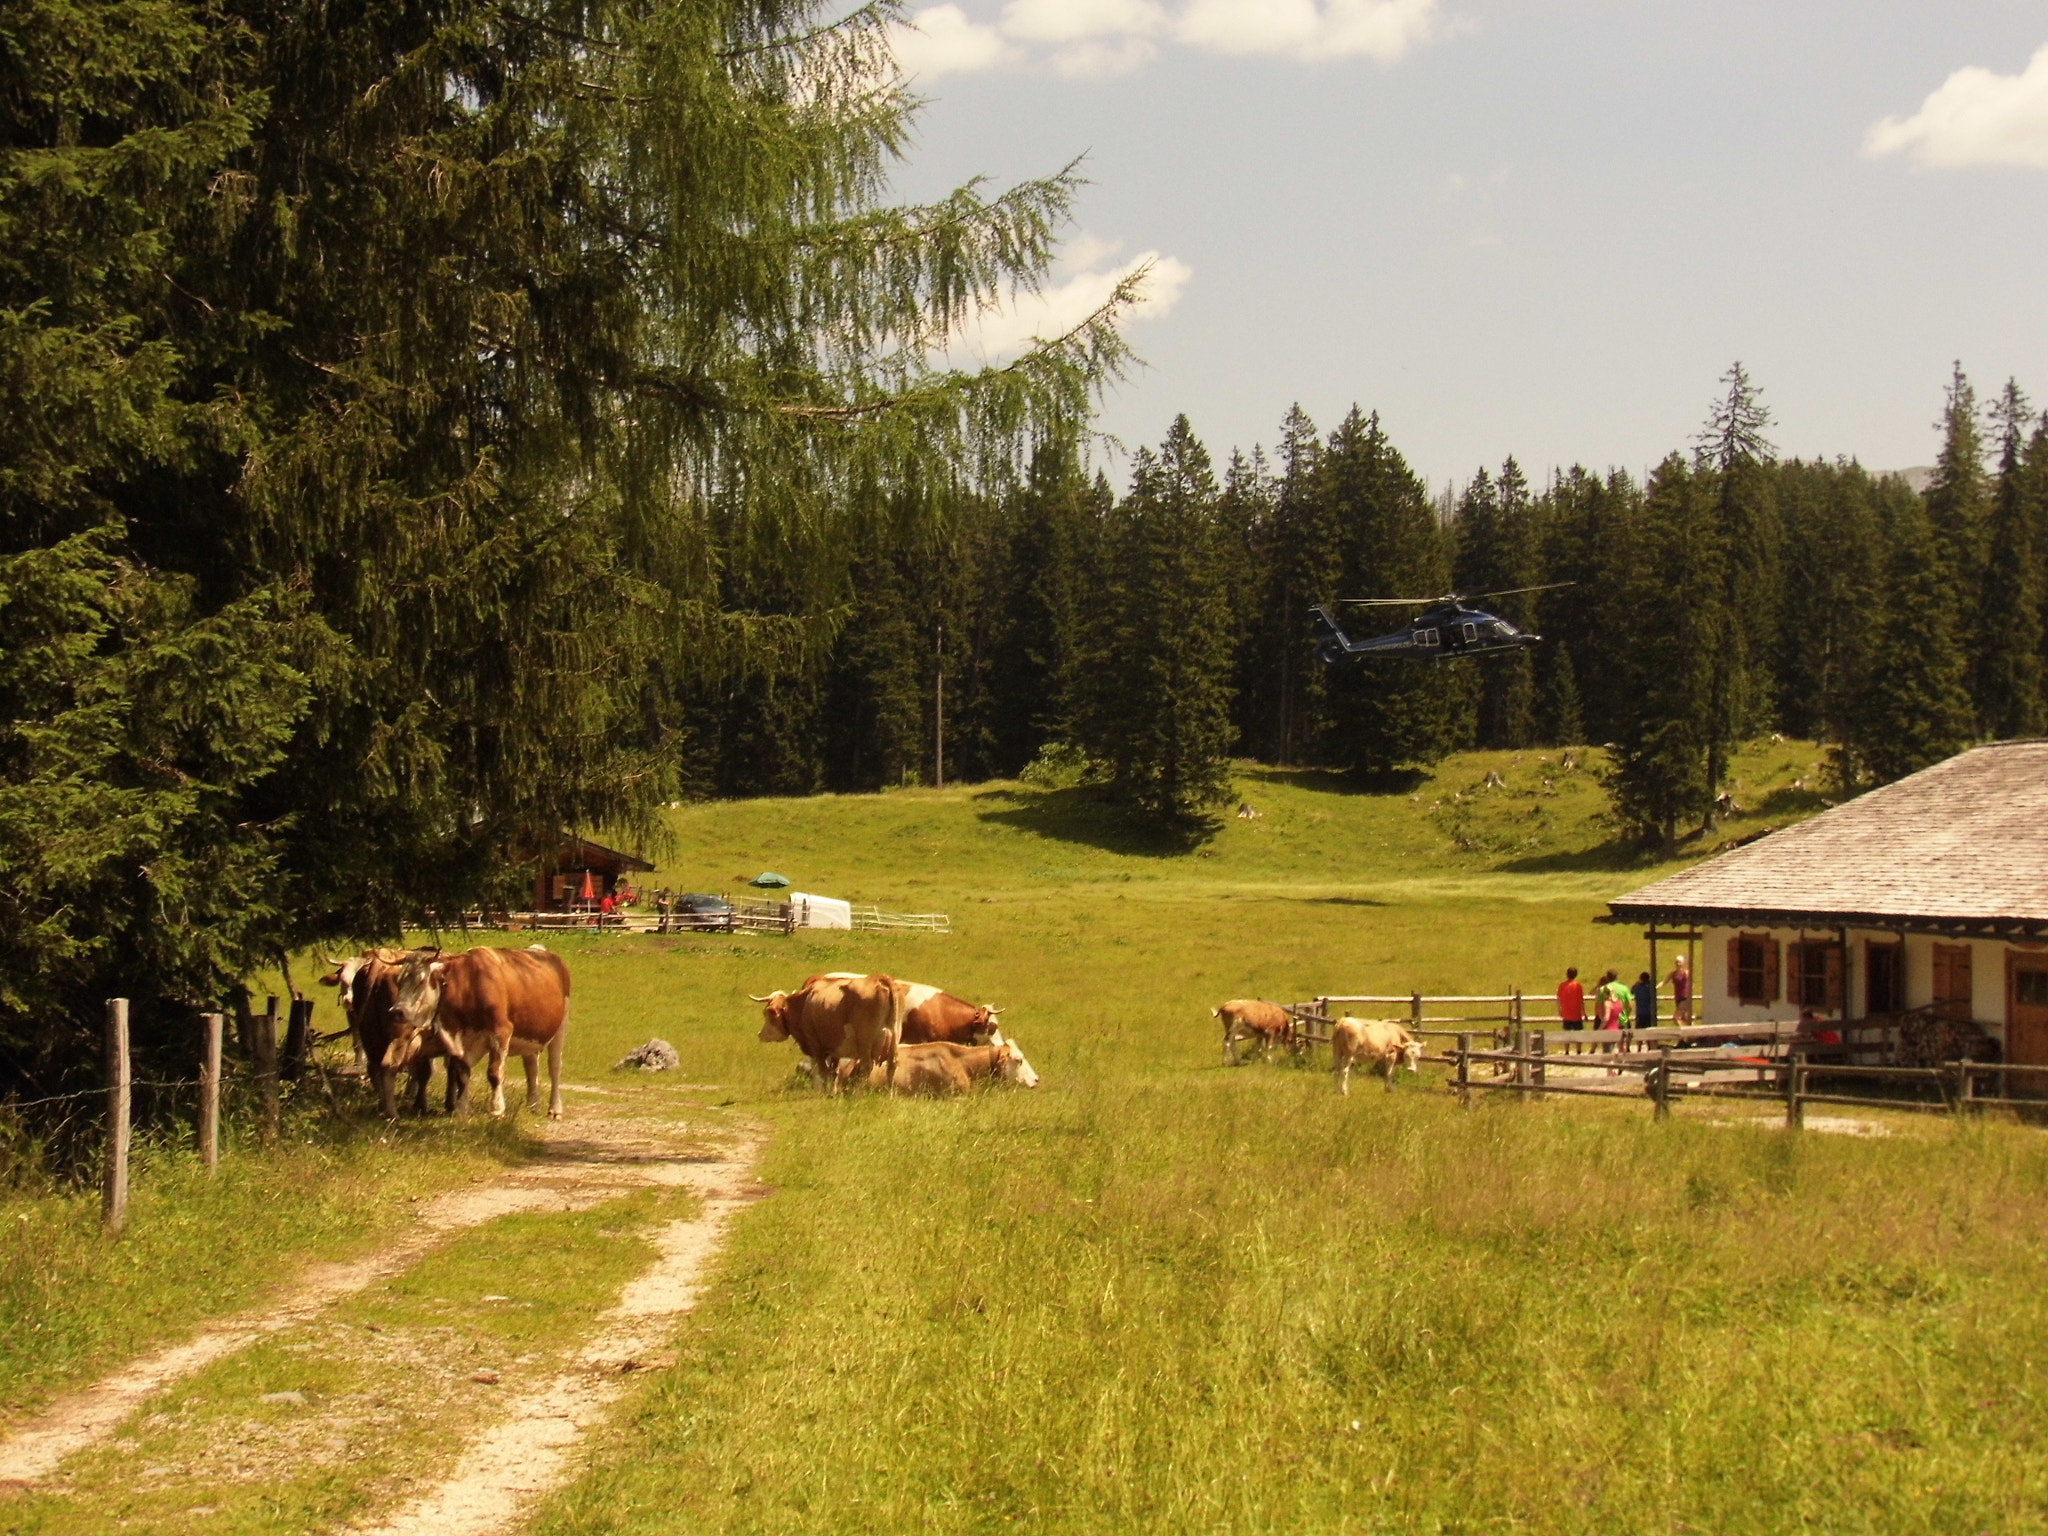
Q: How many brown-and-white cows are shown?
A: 8